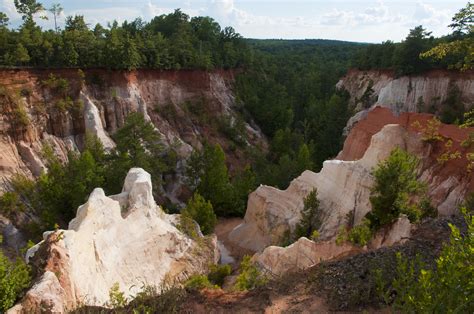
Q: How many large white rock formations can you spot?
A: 2